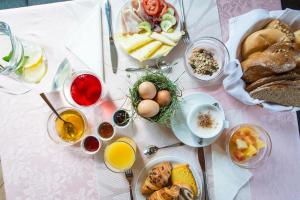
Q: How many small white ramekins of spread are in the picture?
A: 3